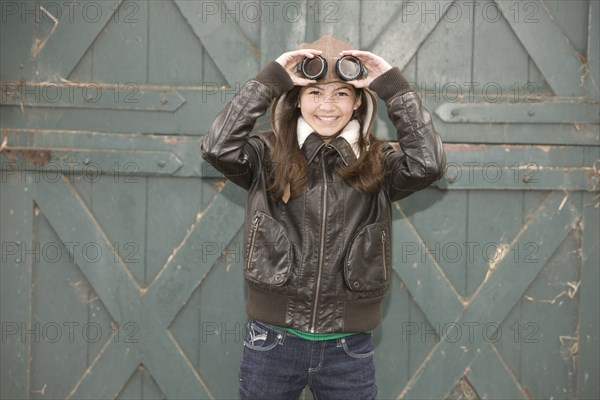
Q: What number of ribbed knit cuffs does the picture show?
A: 2